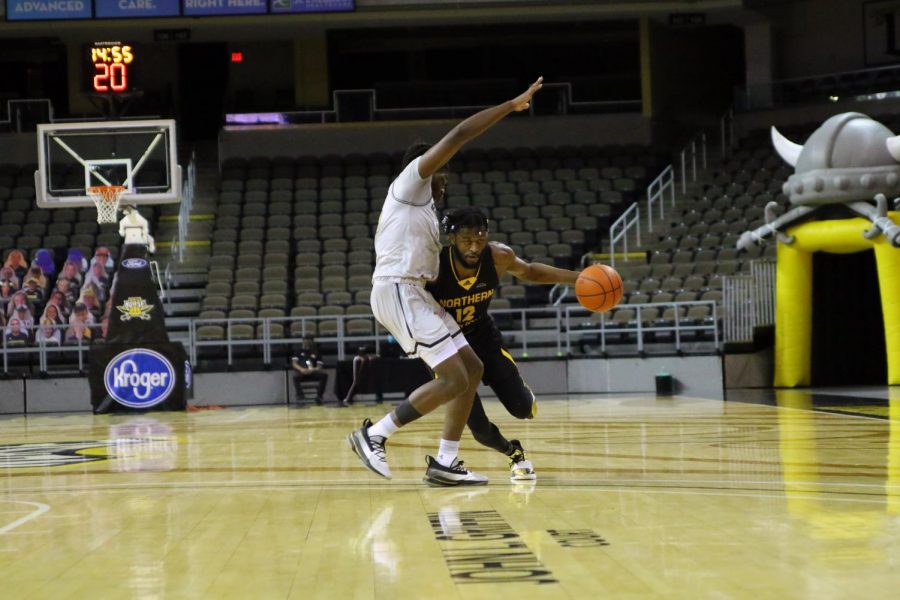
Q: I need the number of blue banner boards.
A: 4